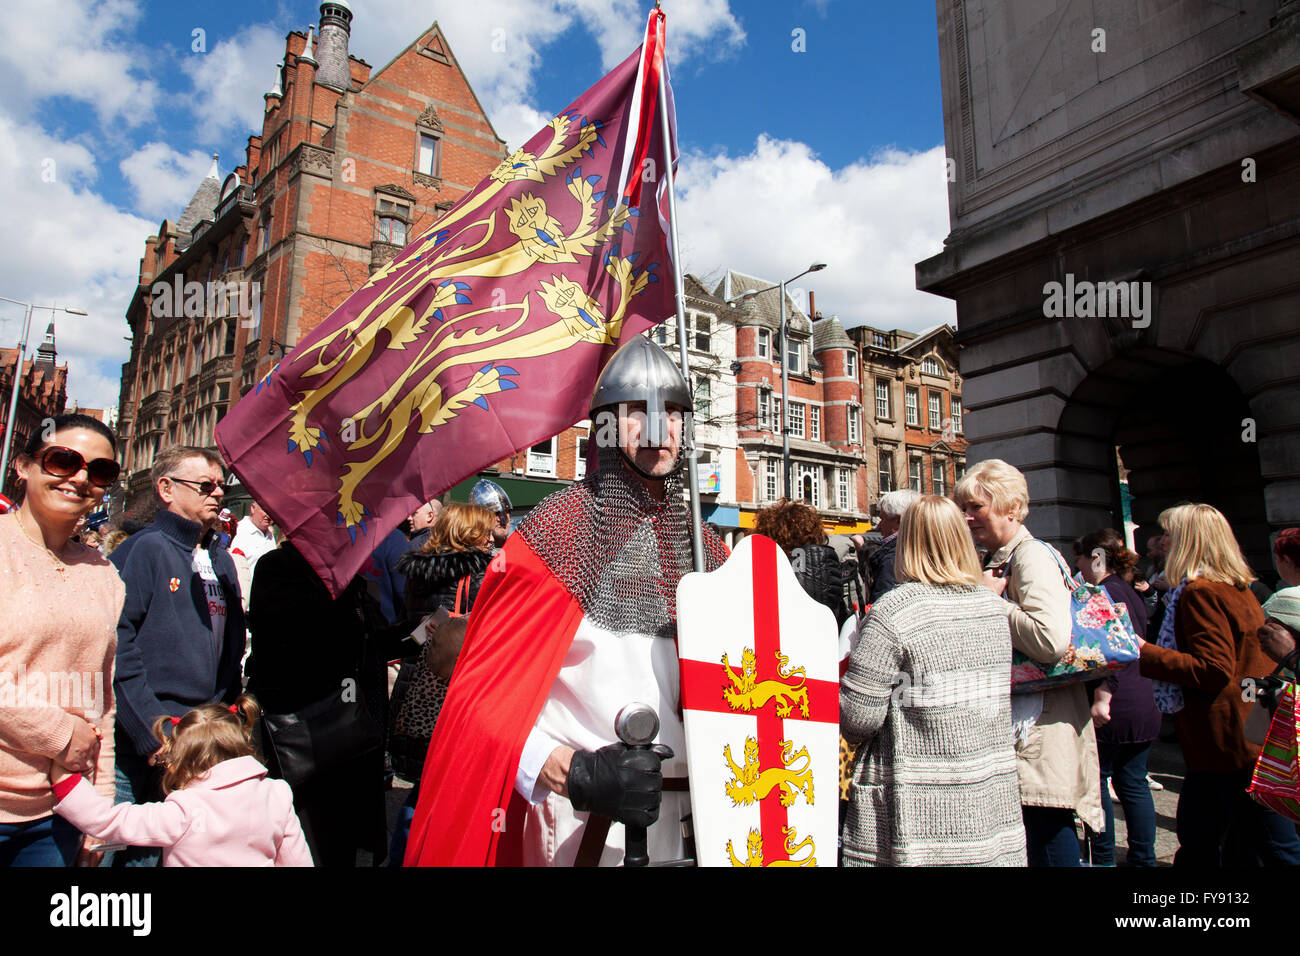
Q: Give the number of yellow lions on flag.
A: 3